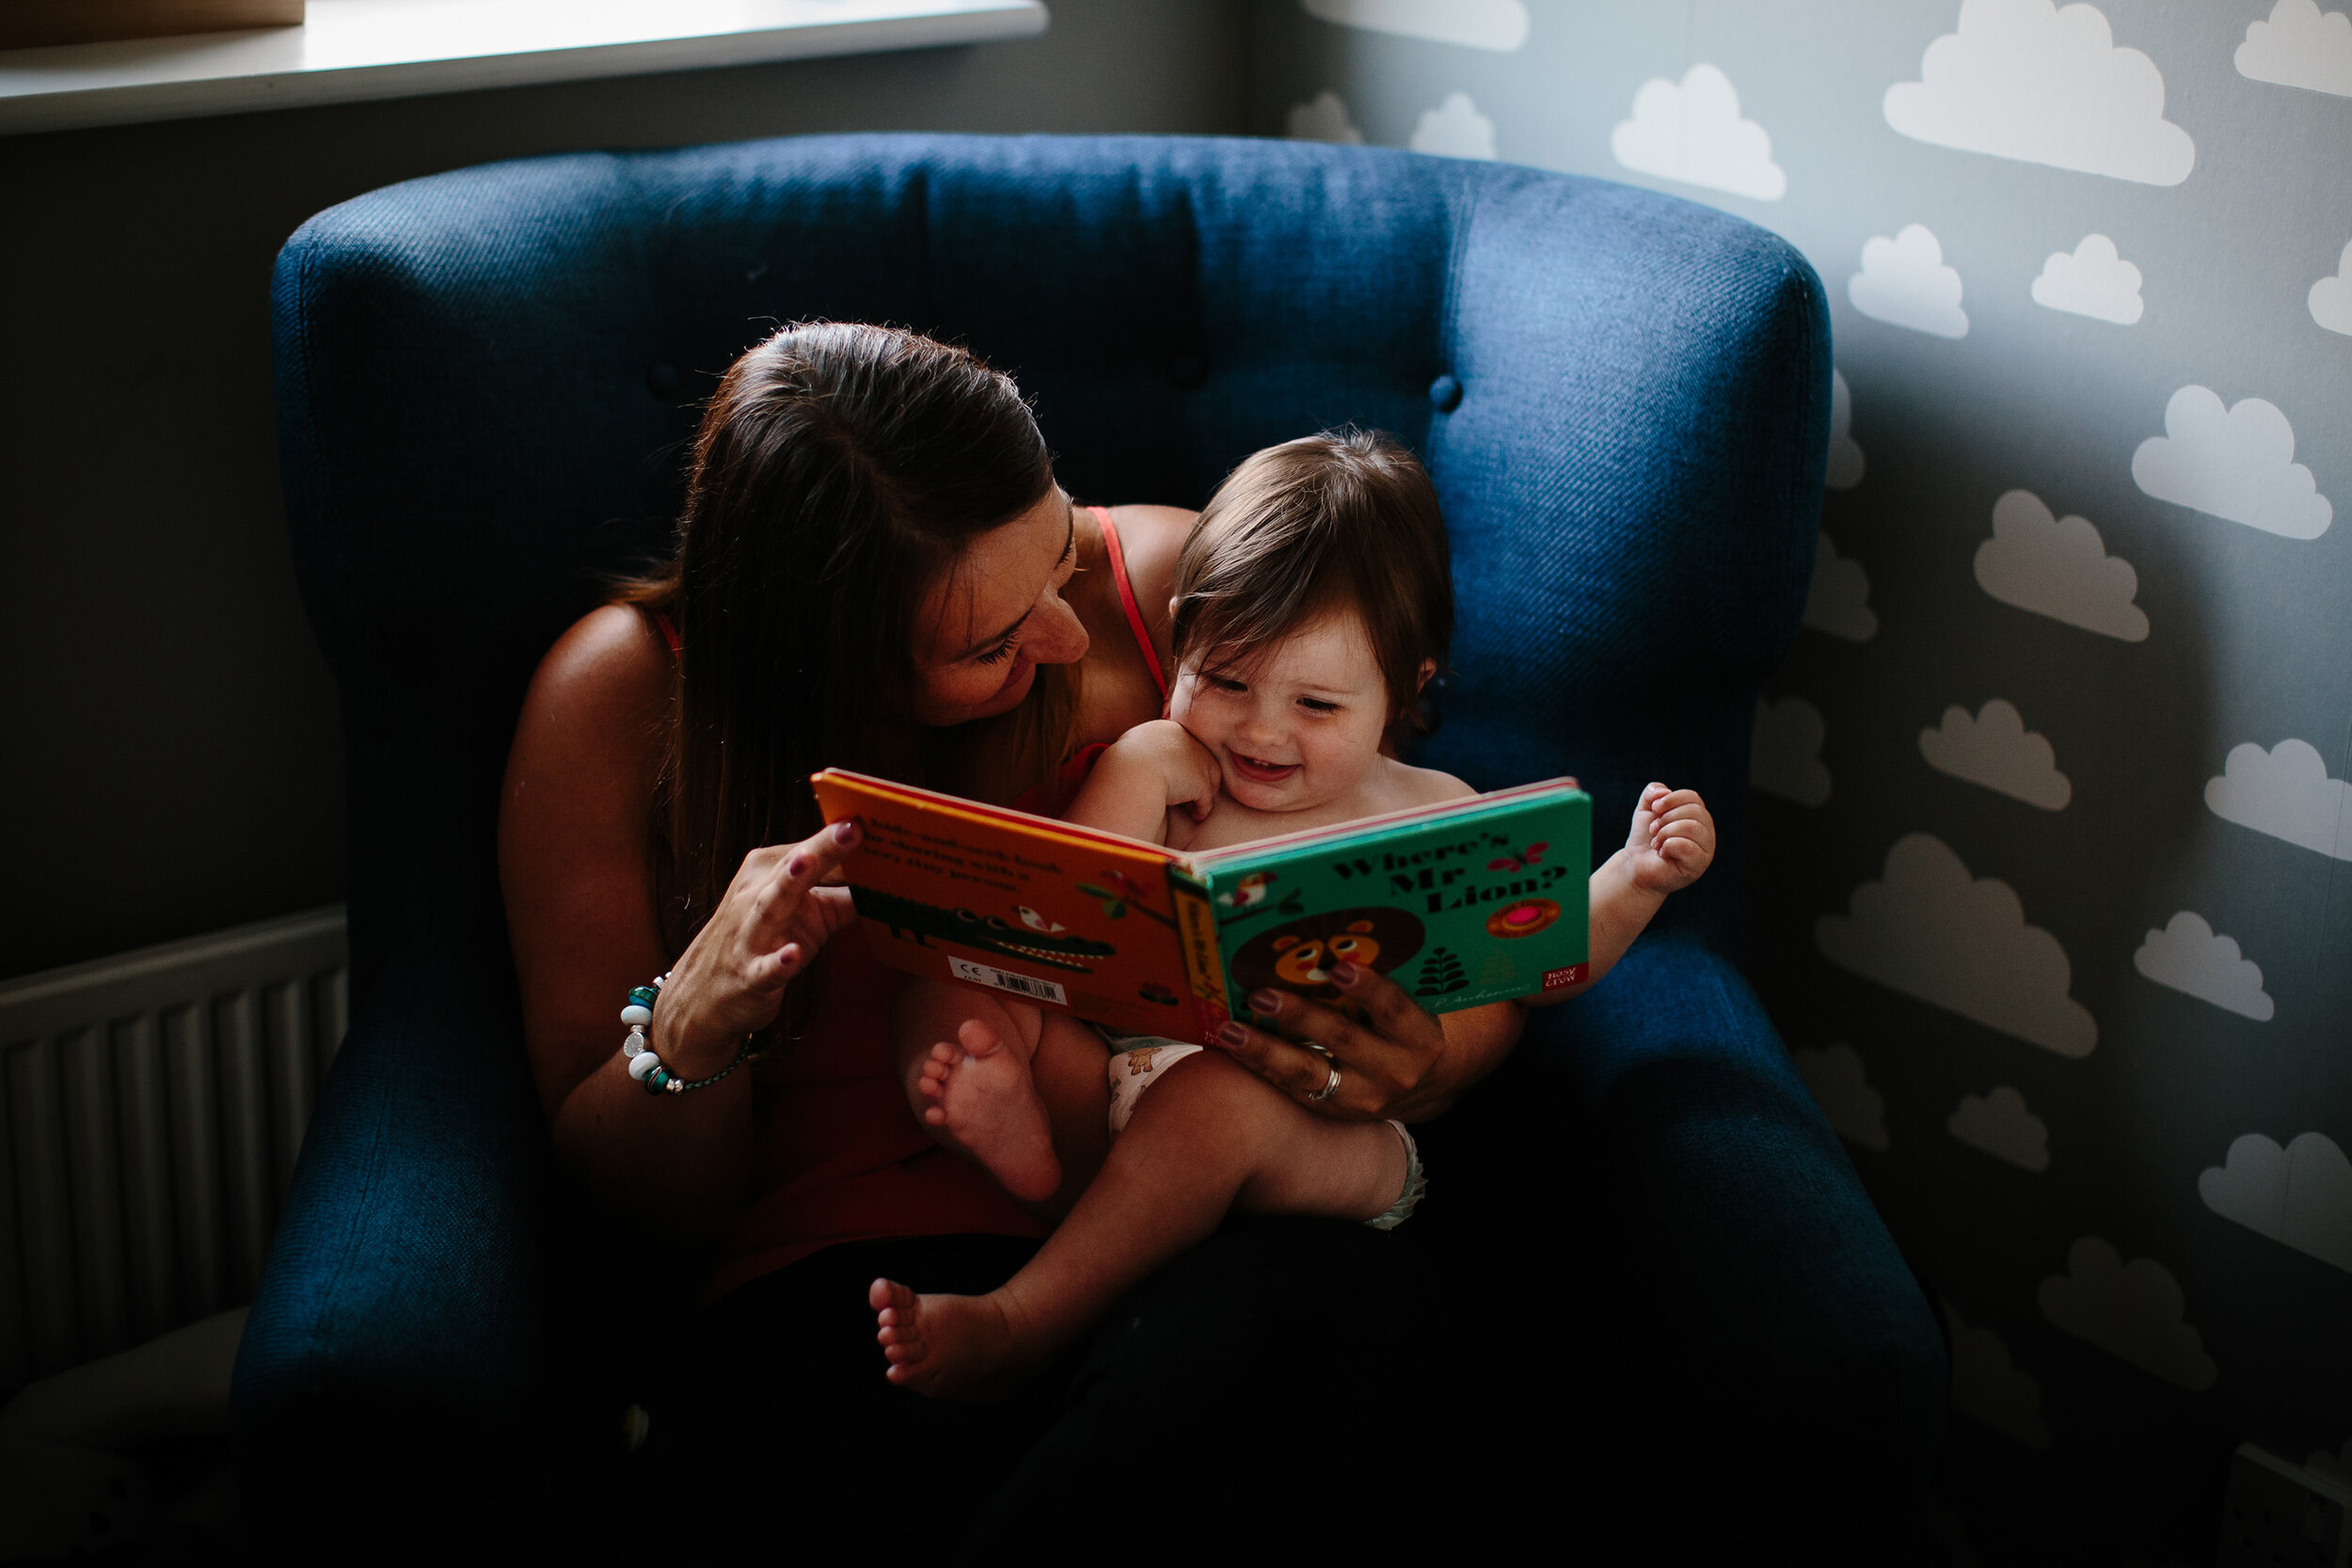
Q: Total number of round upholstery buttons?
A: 3